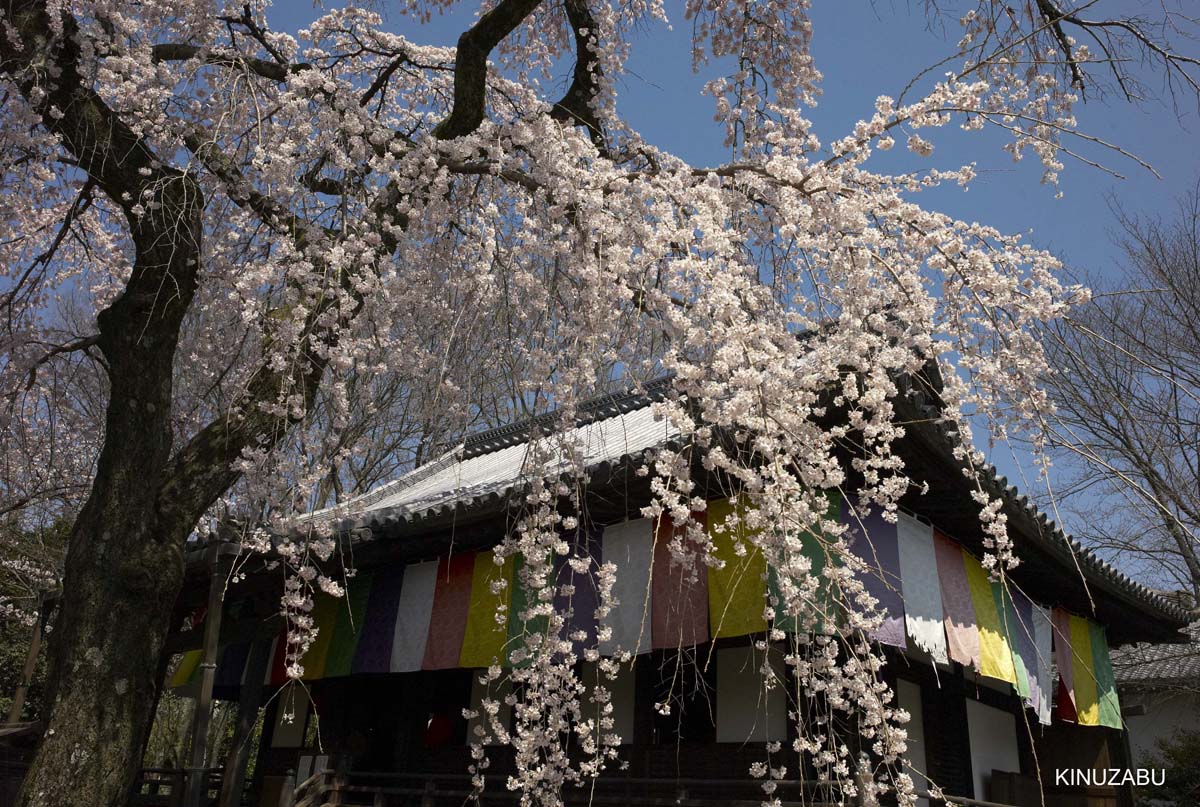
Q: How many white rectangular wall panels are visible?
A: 6